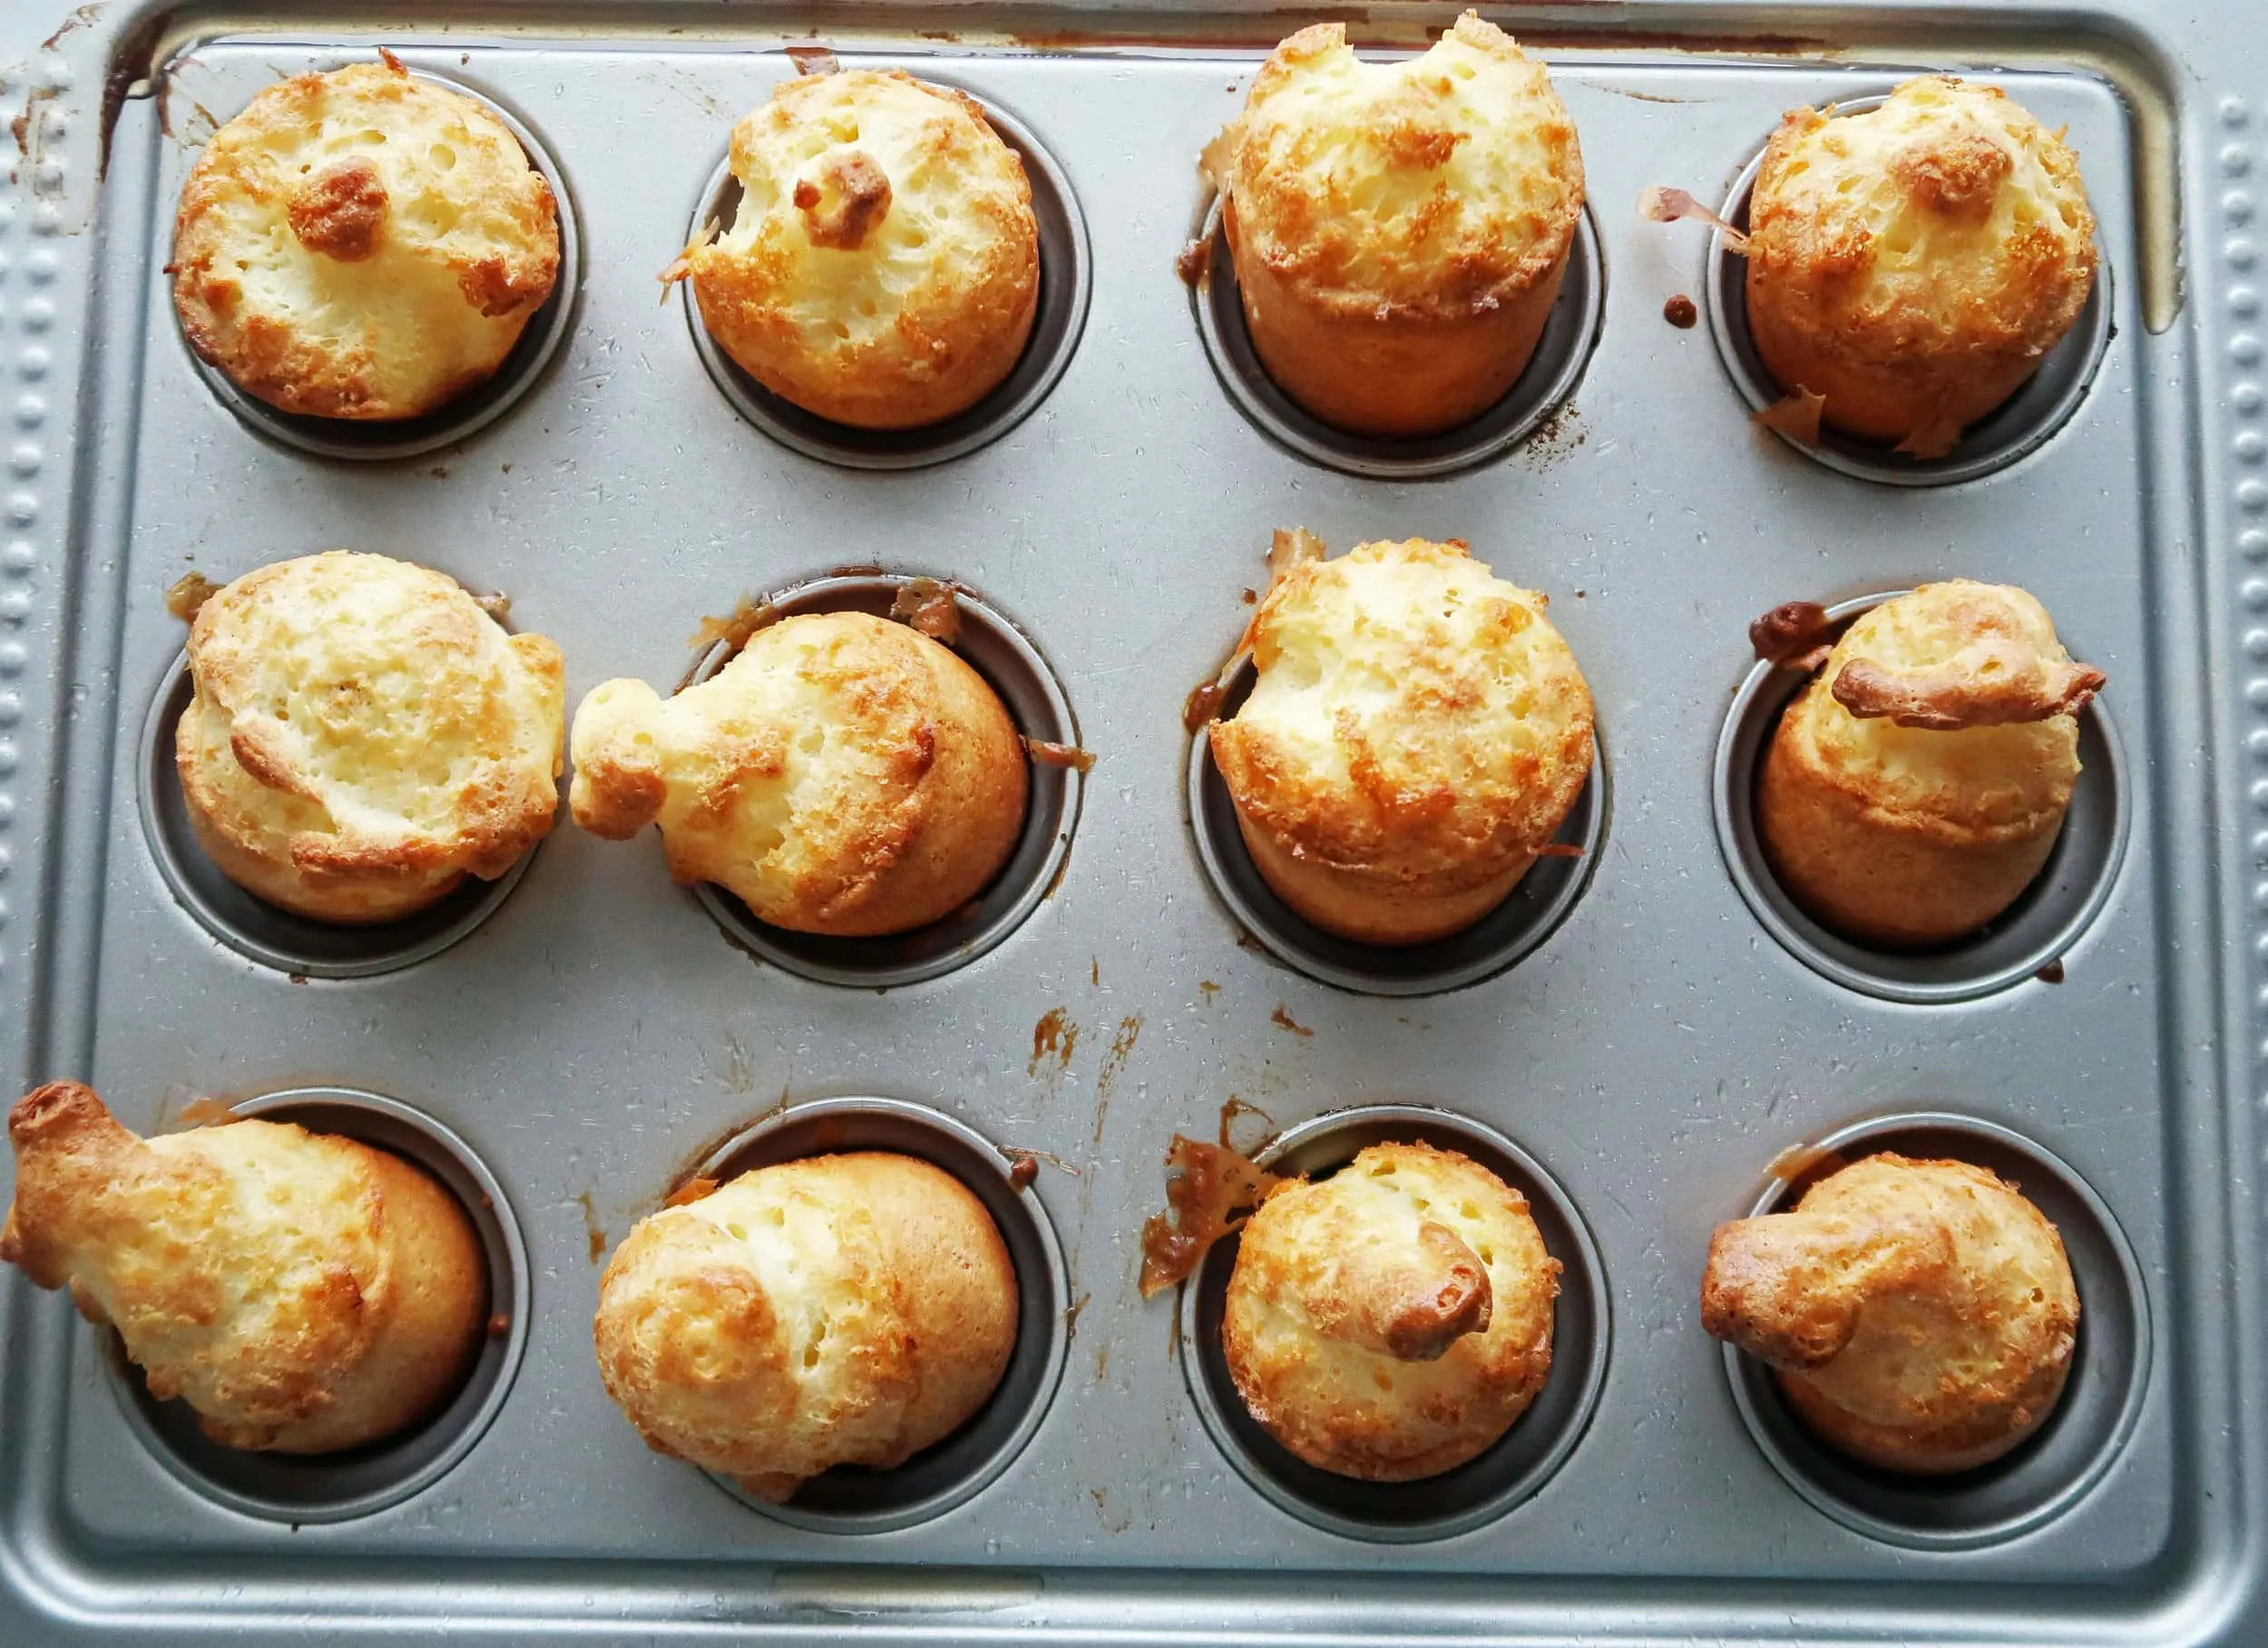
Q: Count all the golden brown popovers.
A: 12